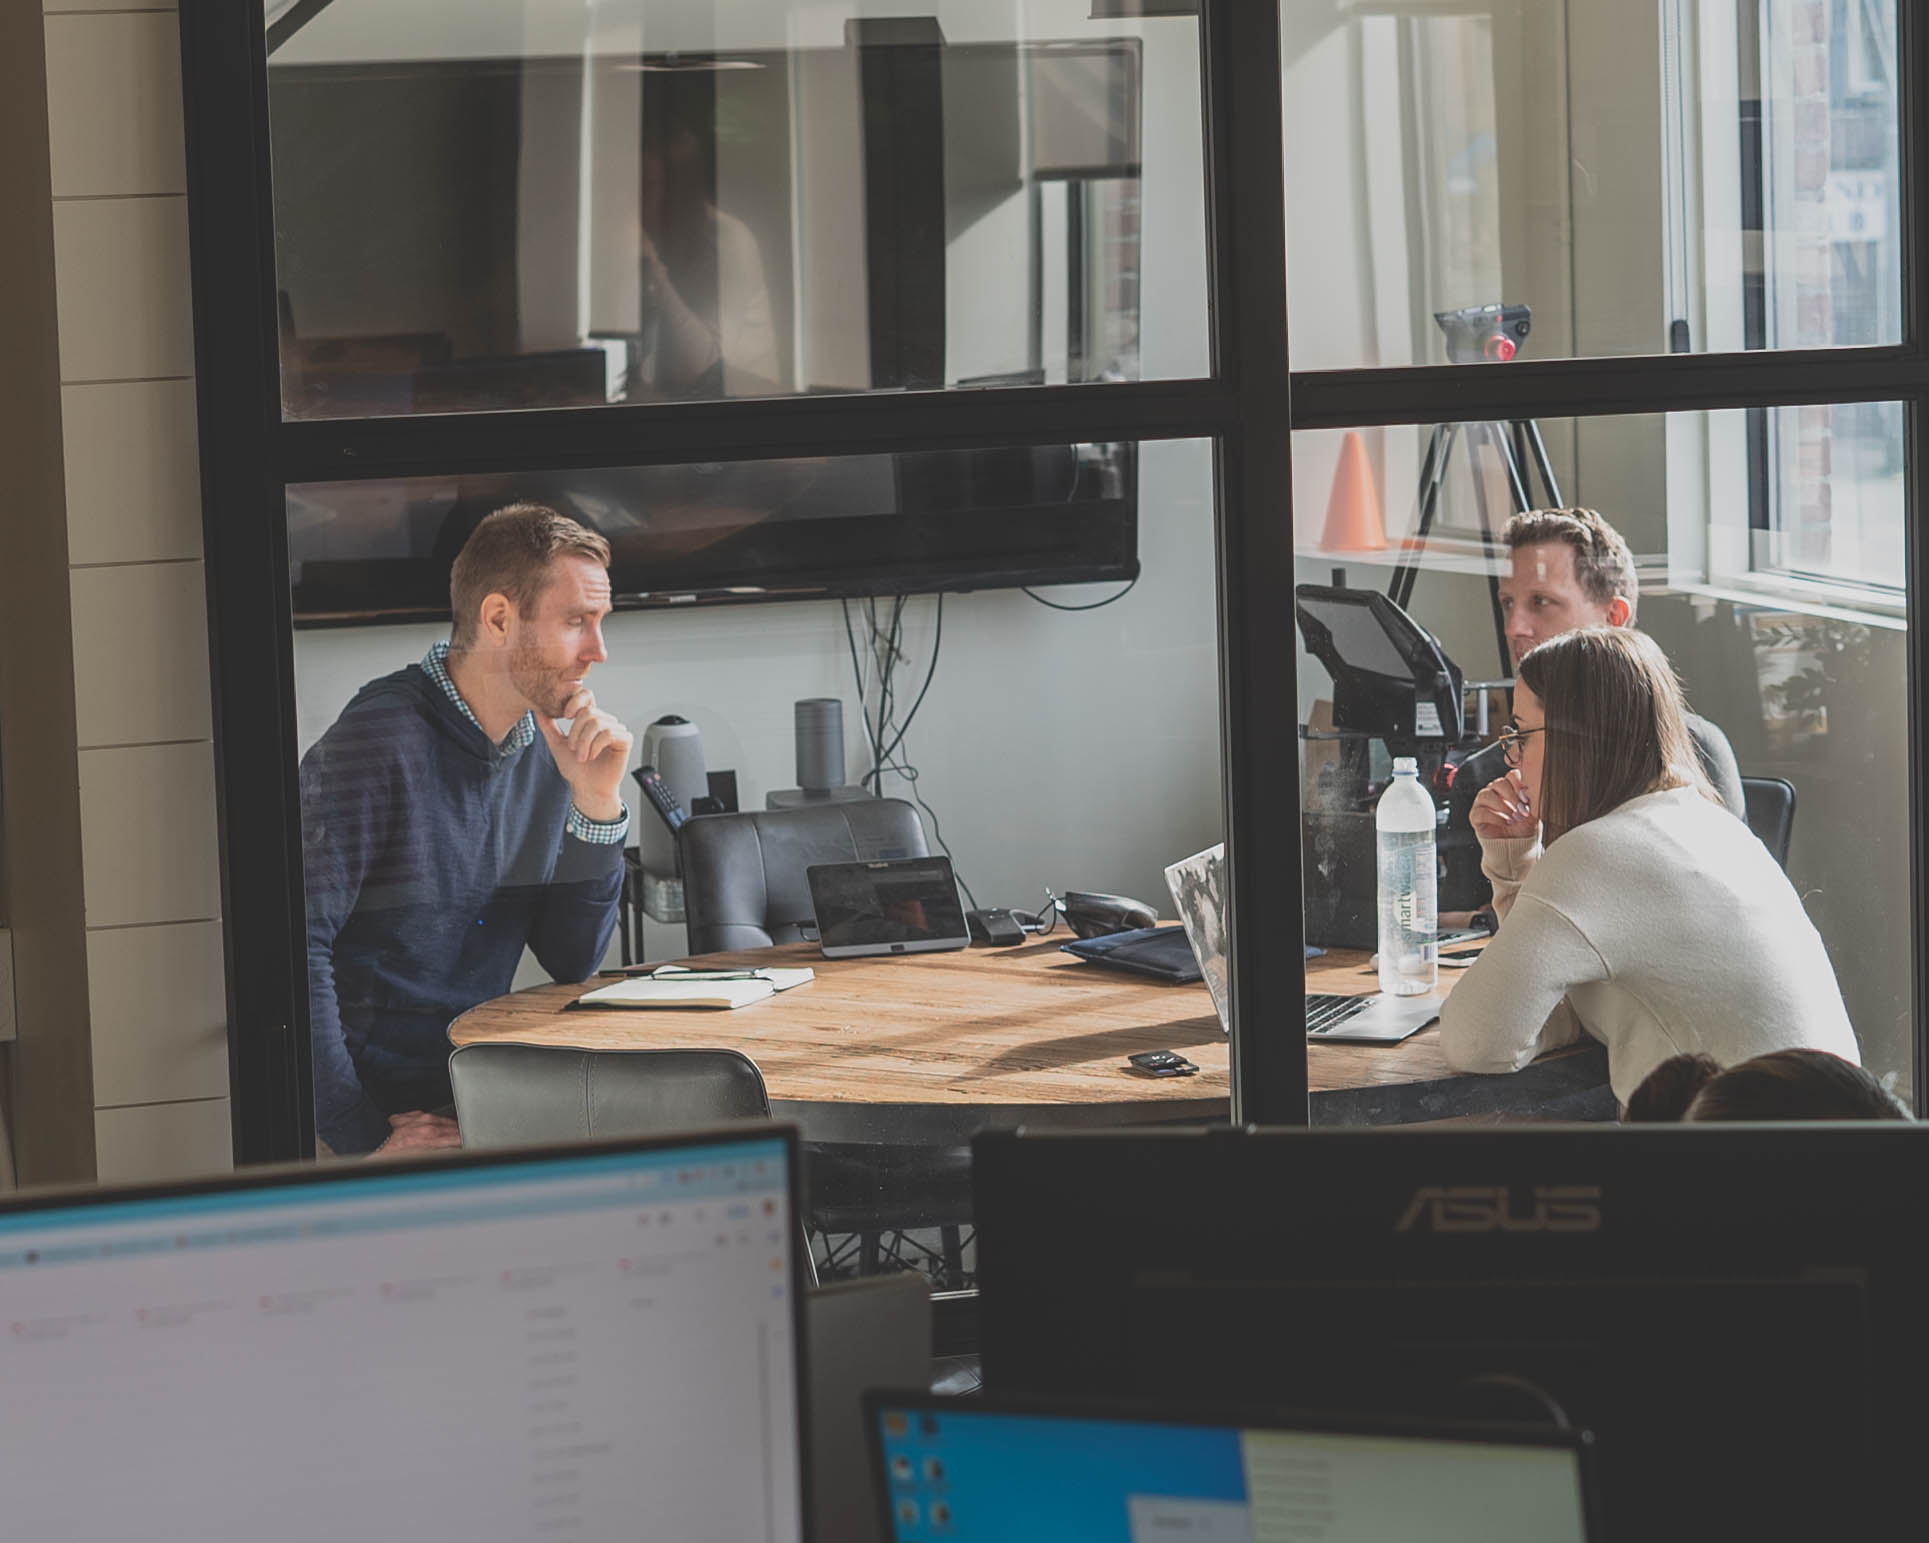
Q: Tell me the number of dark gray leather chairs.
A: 3